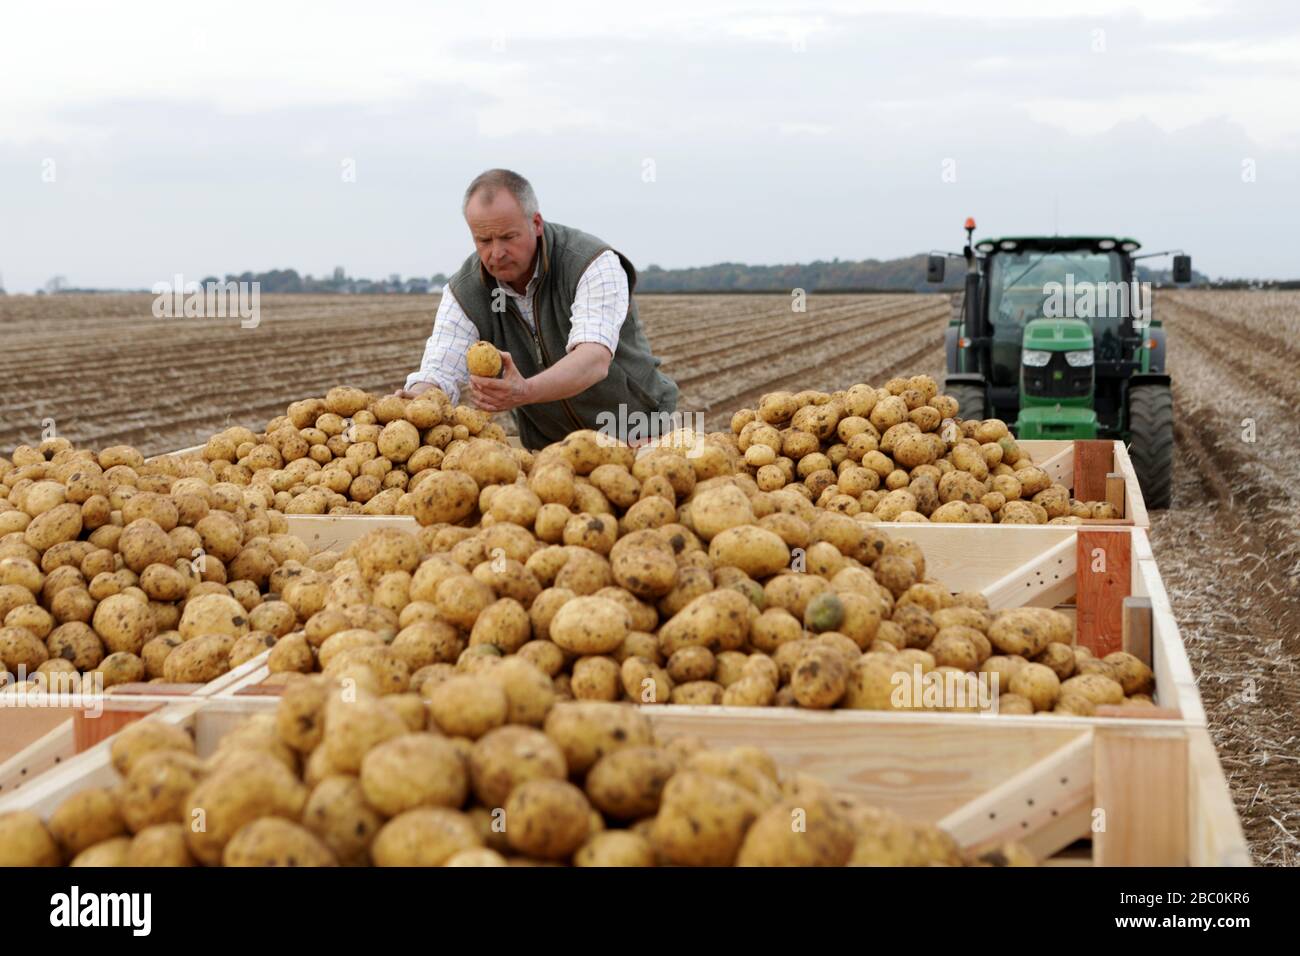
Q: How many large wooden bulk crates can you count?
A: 6